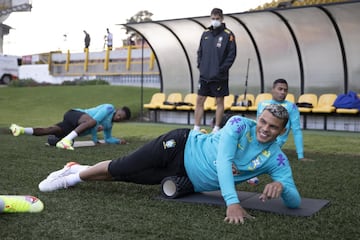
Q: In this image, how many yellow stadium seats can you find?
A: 11